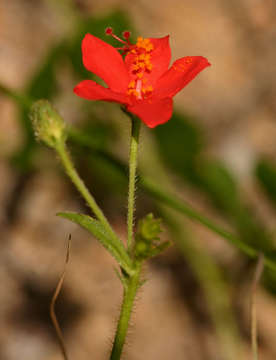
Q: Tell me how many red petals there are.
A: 5